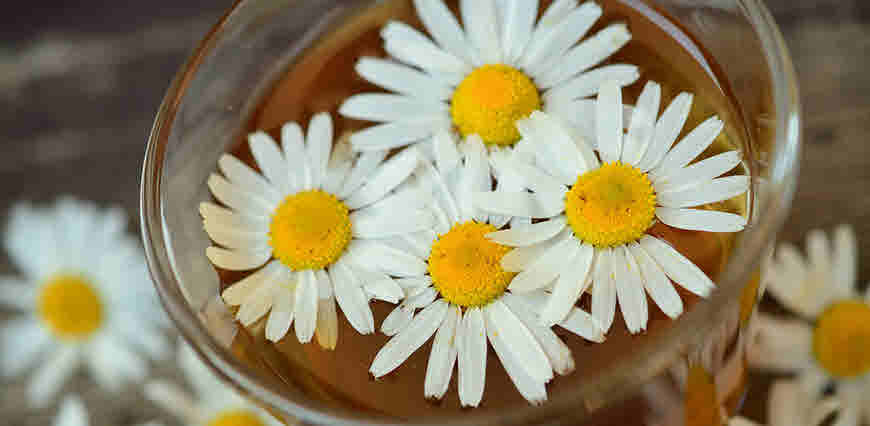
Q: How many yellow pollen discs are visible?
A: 7